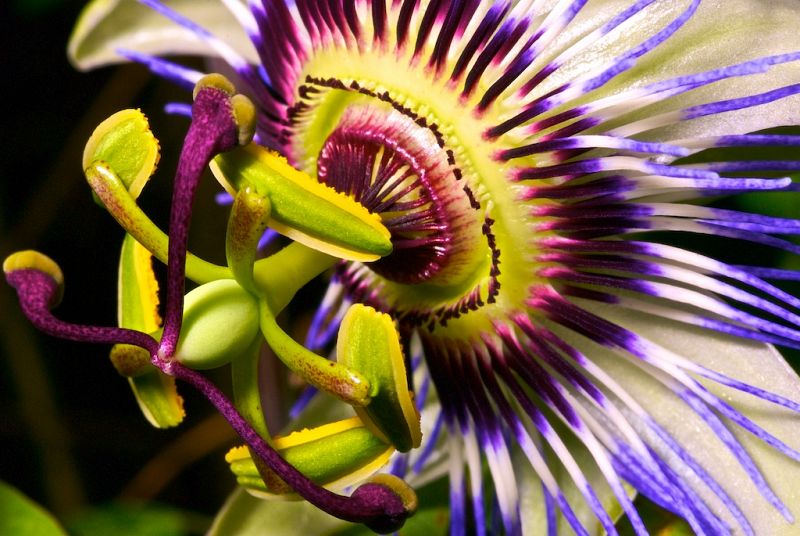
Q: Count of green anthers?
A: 5